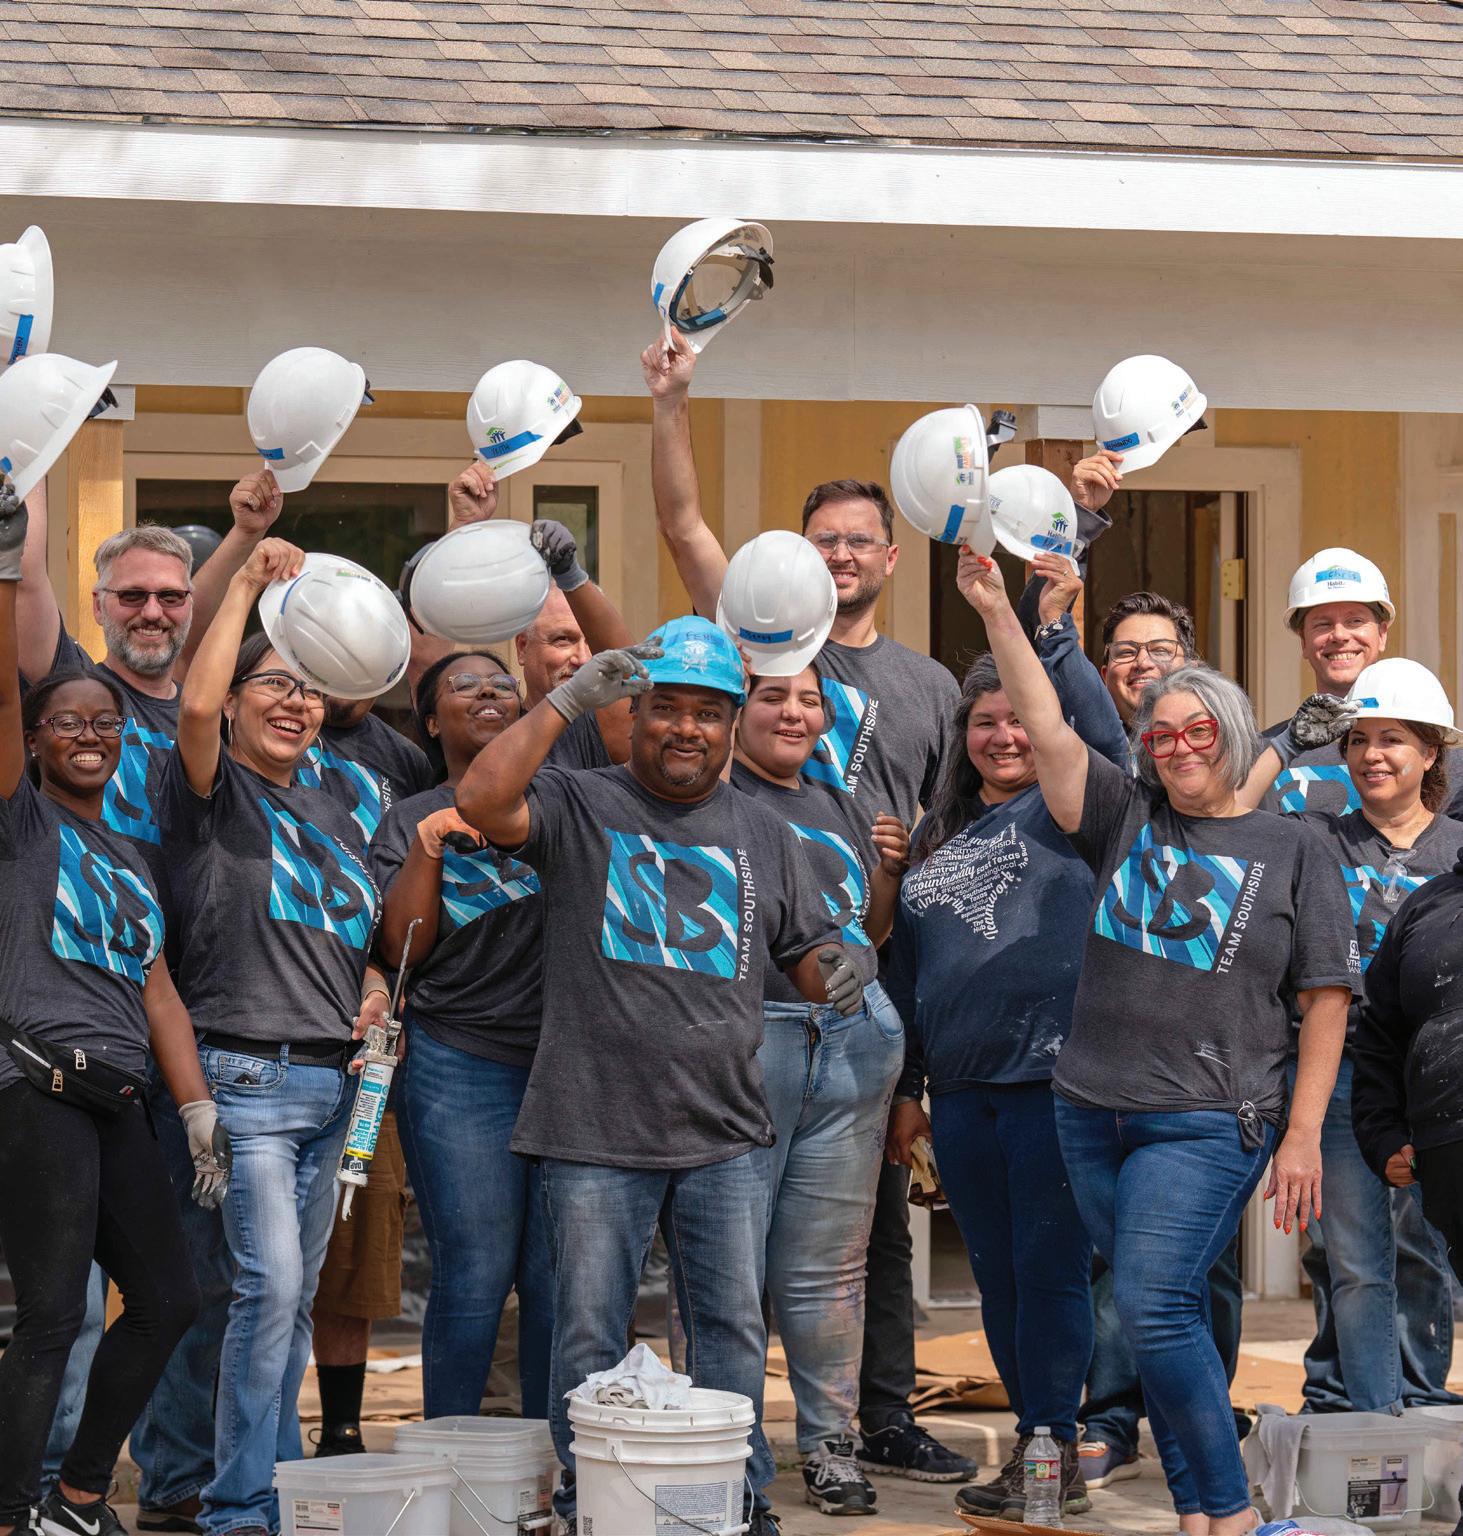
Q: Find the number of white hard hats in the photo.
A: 13